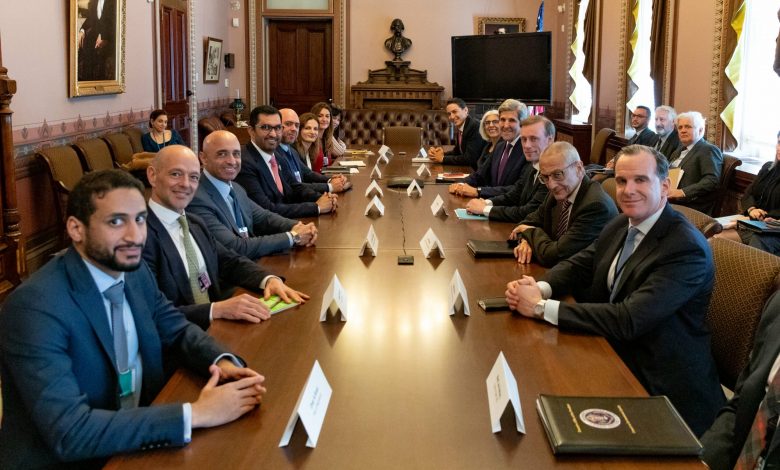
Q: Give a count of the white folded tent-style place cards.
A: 15